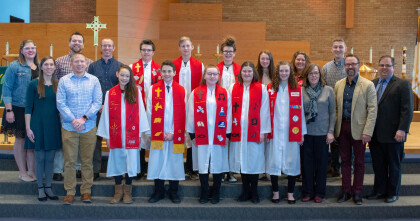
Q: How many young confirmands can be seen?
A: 9